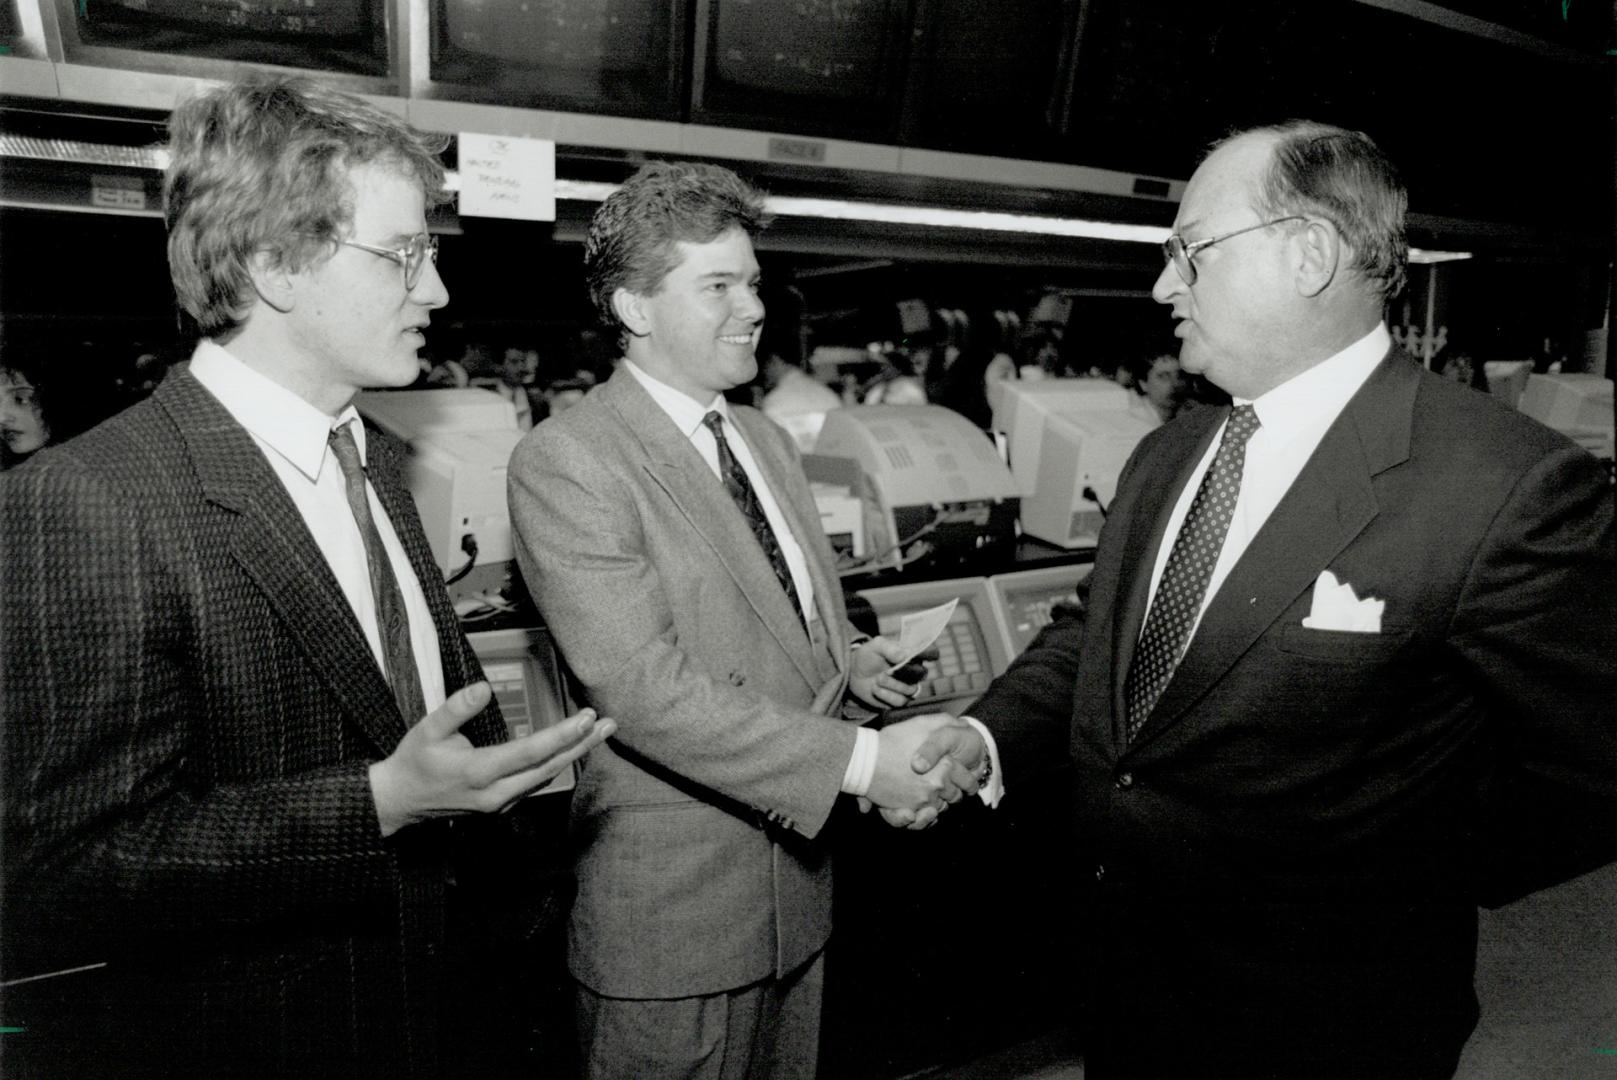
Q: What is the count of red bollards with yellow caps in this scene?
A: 0